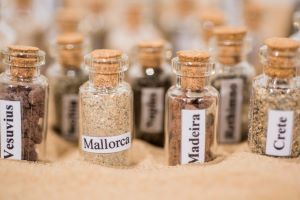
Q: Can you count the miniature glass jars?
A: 7